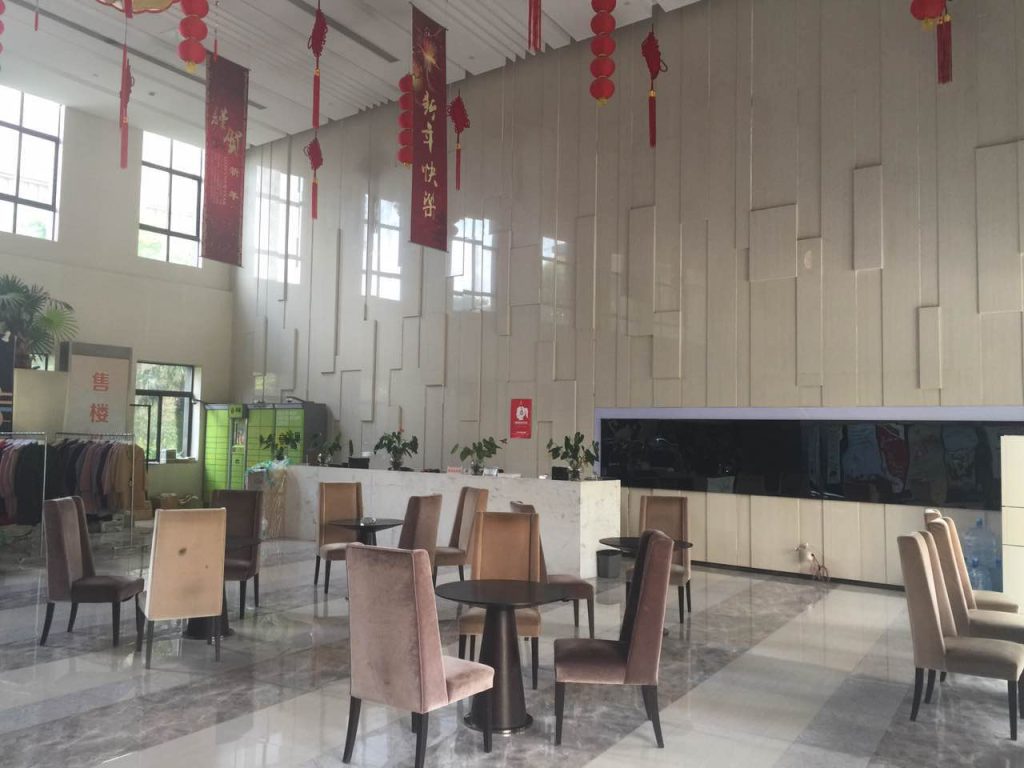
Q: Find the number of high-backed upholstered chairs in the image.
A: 14